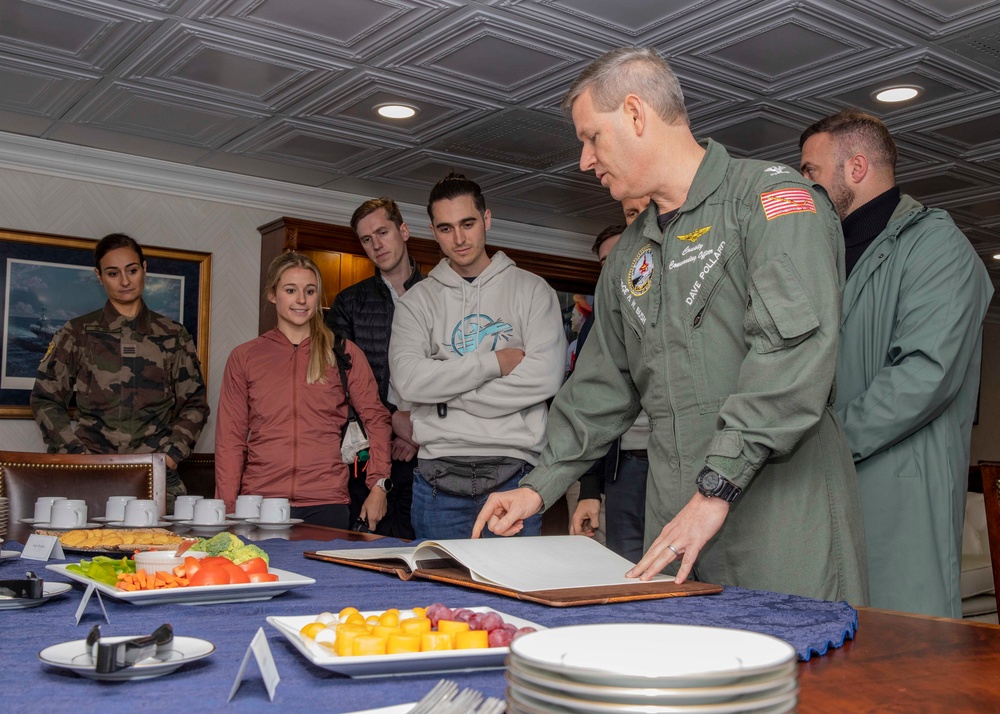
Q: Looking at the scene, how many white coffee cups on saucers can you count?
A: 8